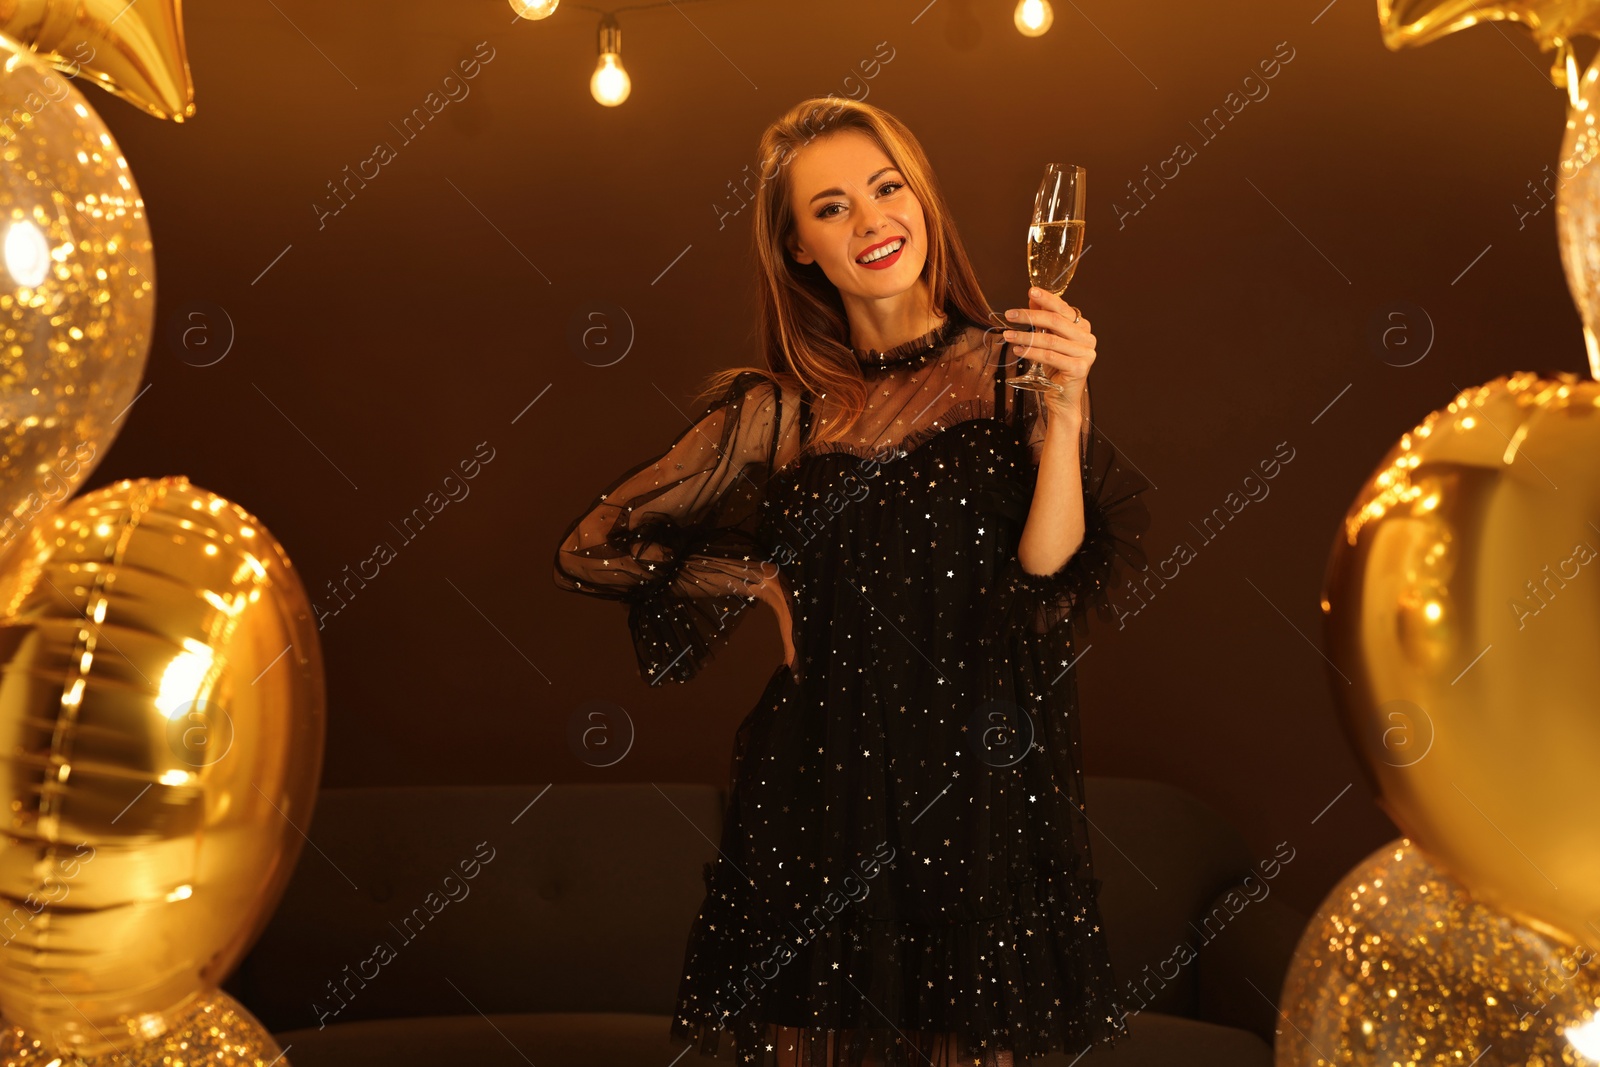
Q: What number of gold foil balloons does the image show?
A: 4